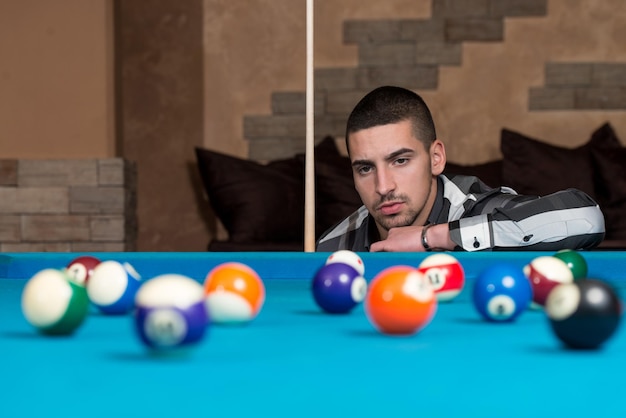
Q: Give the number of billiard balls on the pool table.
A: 13